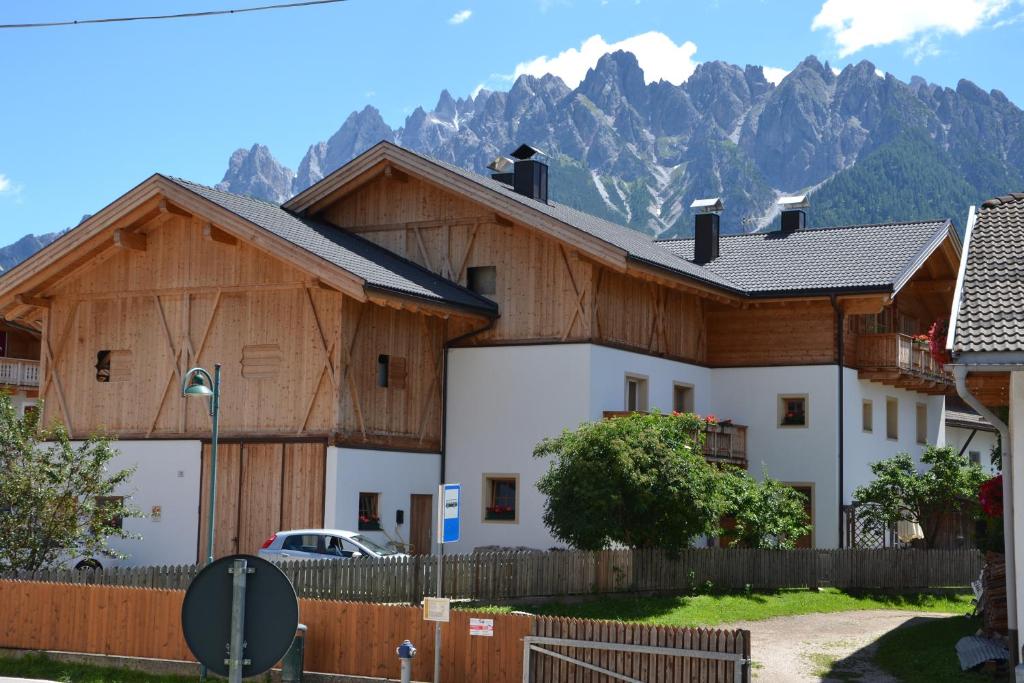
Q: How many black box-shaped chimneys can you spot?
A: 4